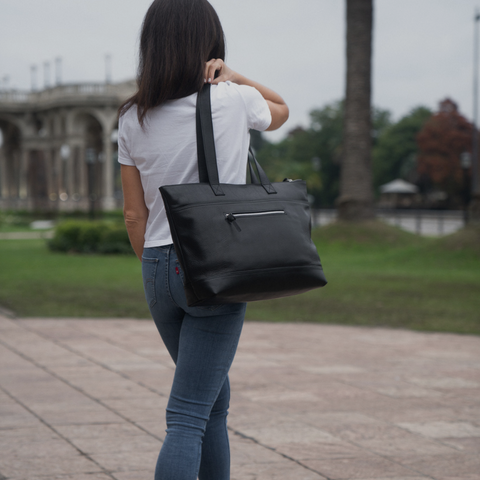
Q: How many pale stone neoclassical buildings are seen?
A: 1